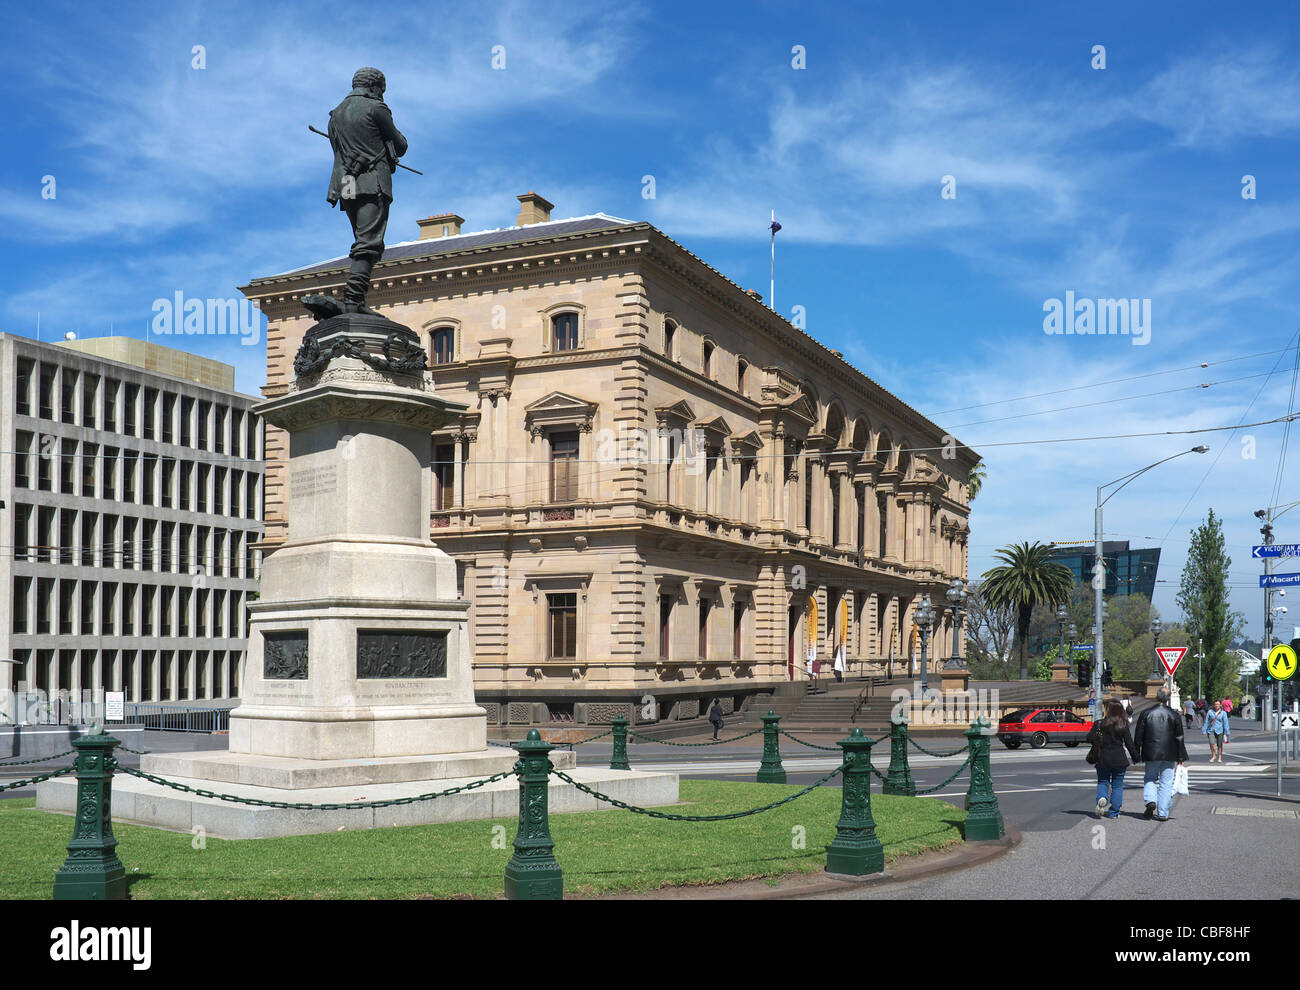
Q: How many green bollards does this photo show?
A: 7